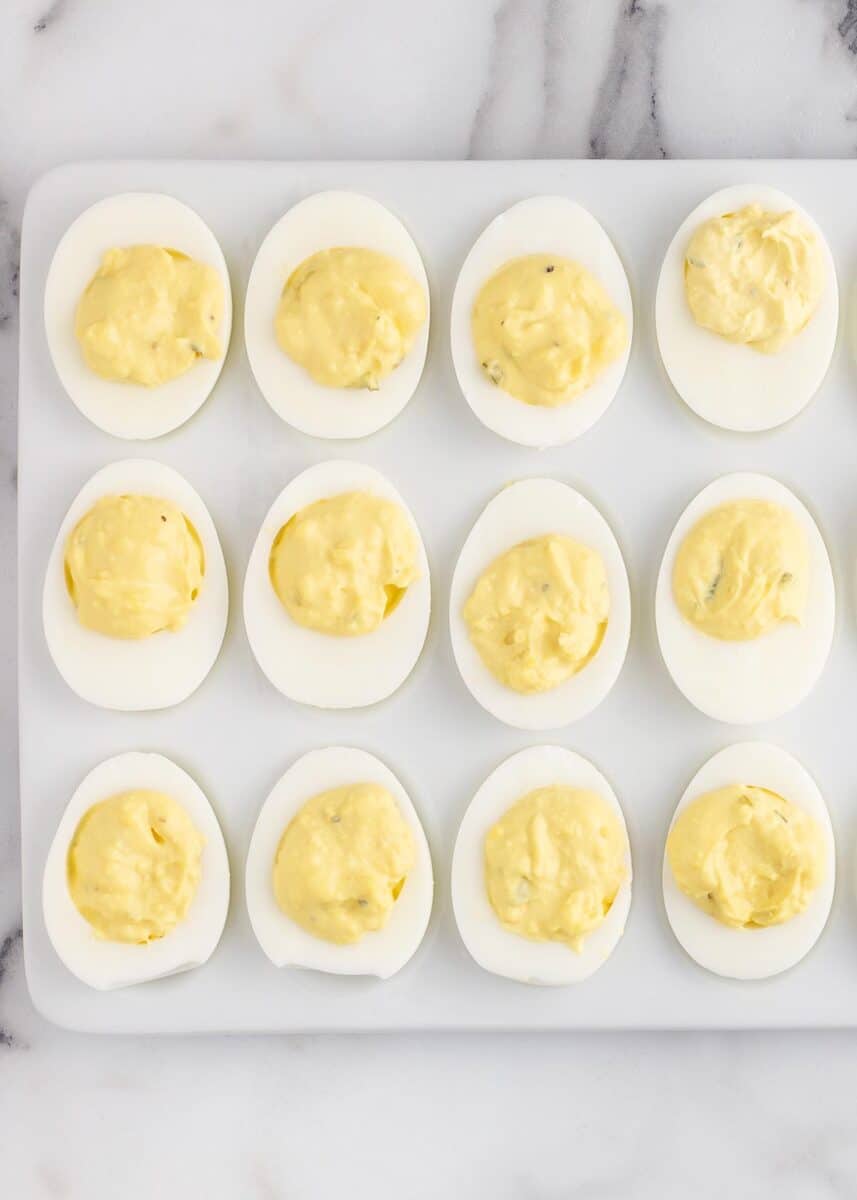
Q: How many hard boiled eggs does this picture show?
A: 12